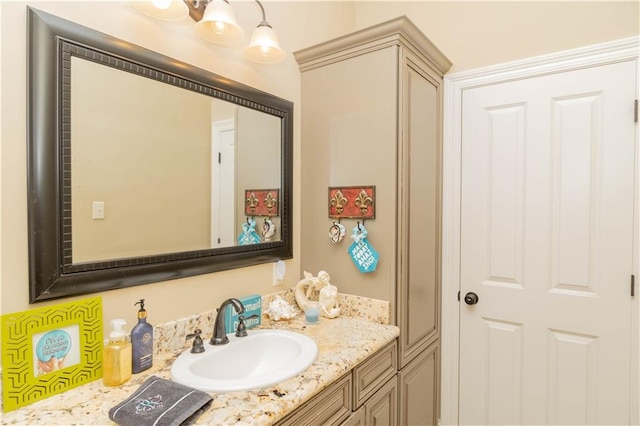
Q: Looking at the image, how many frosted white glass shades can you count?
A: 3